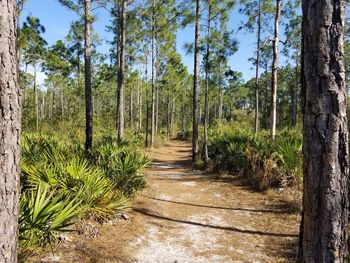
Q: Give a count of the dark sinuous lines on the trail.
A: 2